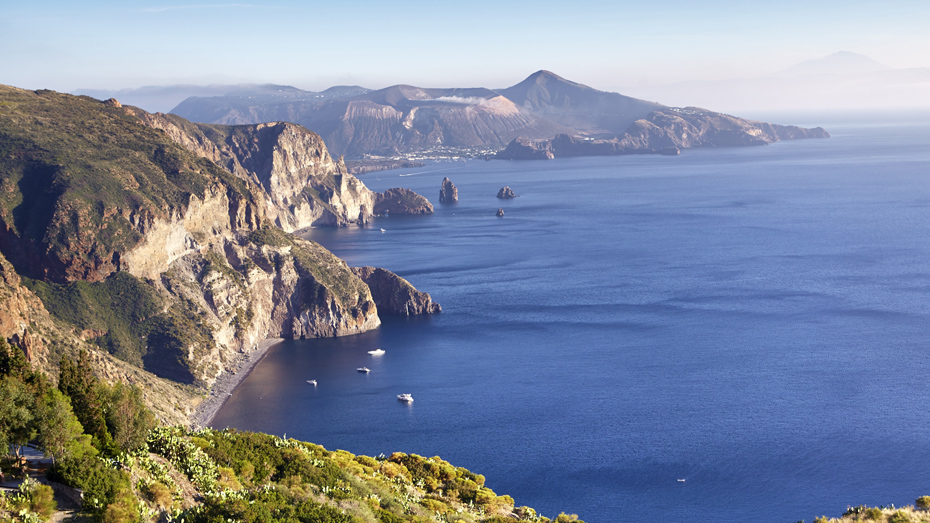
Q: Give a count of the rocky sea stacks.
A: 3